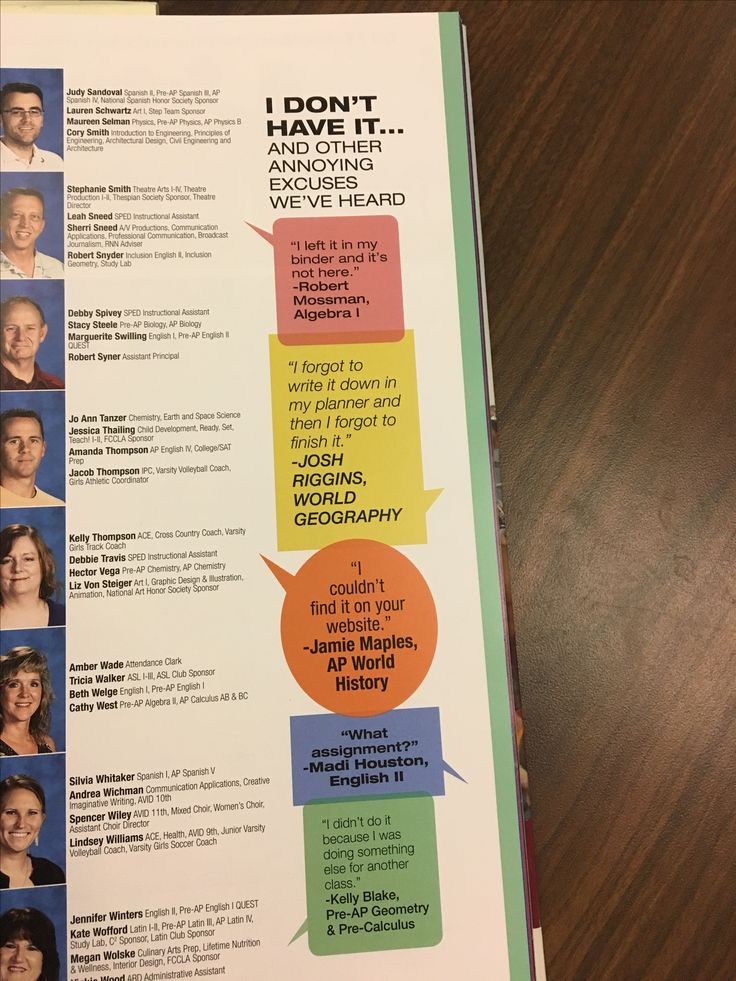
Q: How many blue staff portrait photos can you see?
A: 8